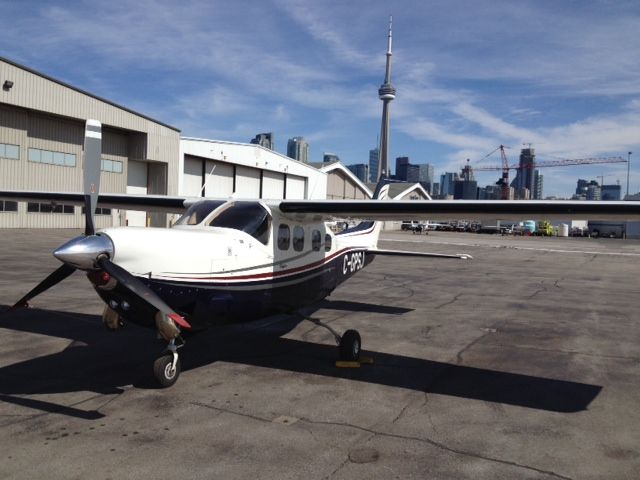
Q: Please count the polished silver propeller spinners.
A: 1